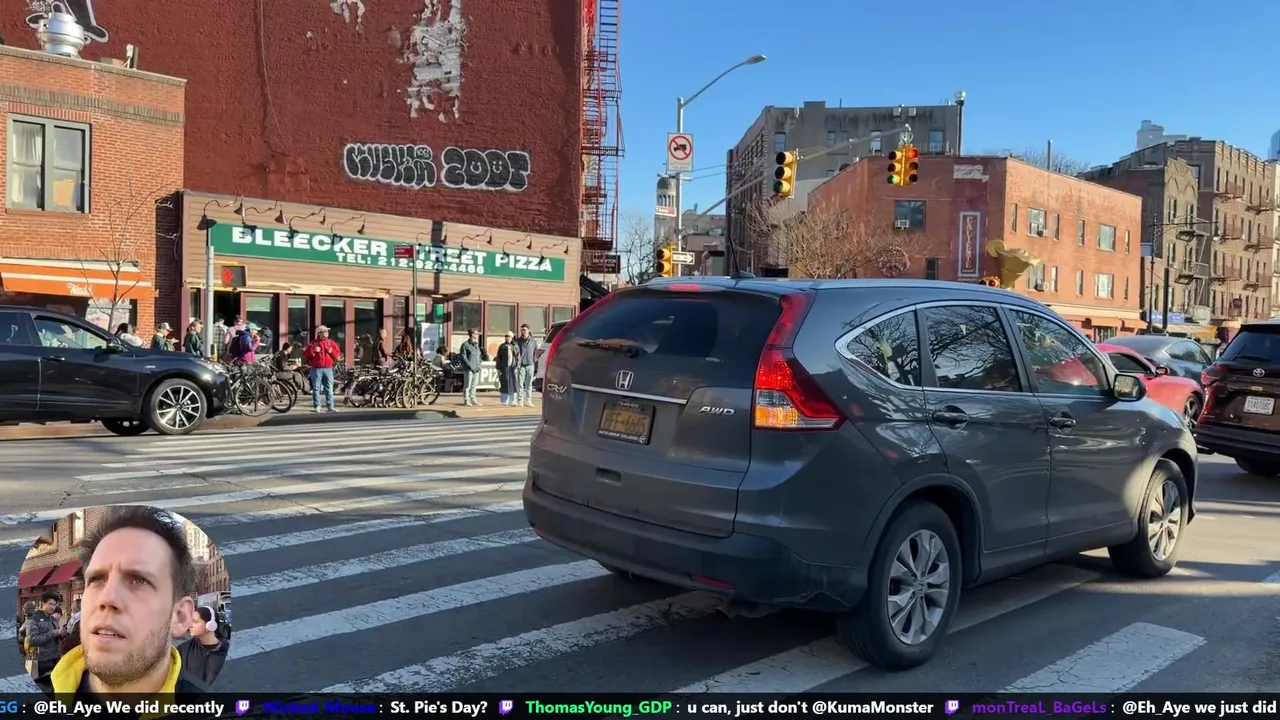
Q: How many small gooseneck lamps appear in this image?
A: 8